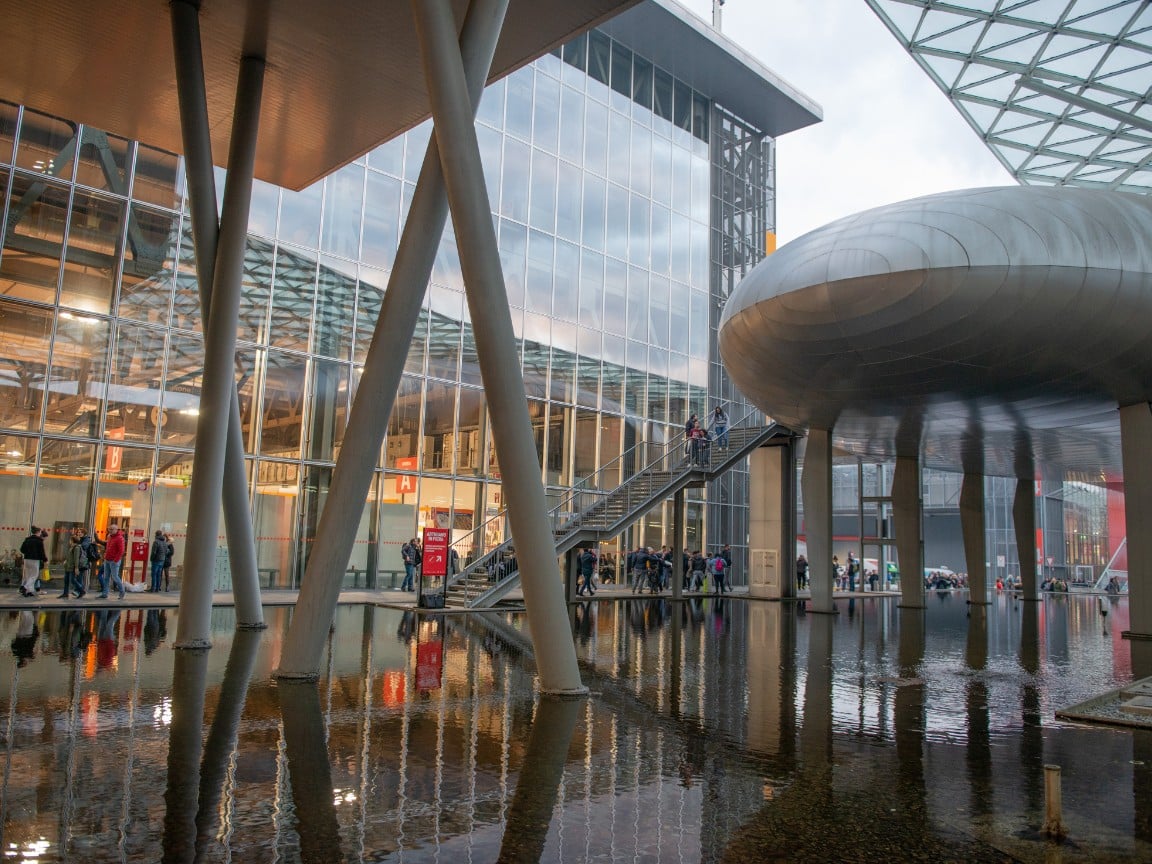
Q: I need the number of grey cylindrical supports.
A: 4